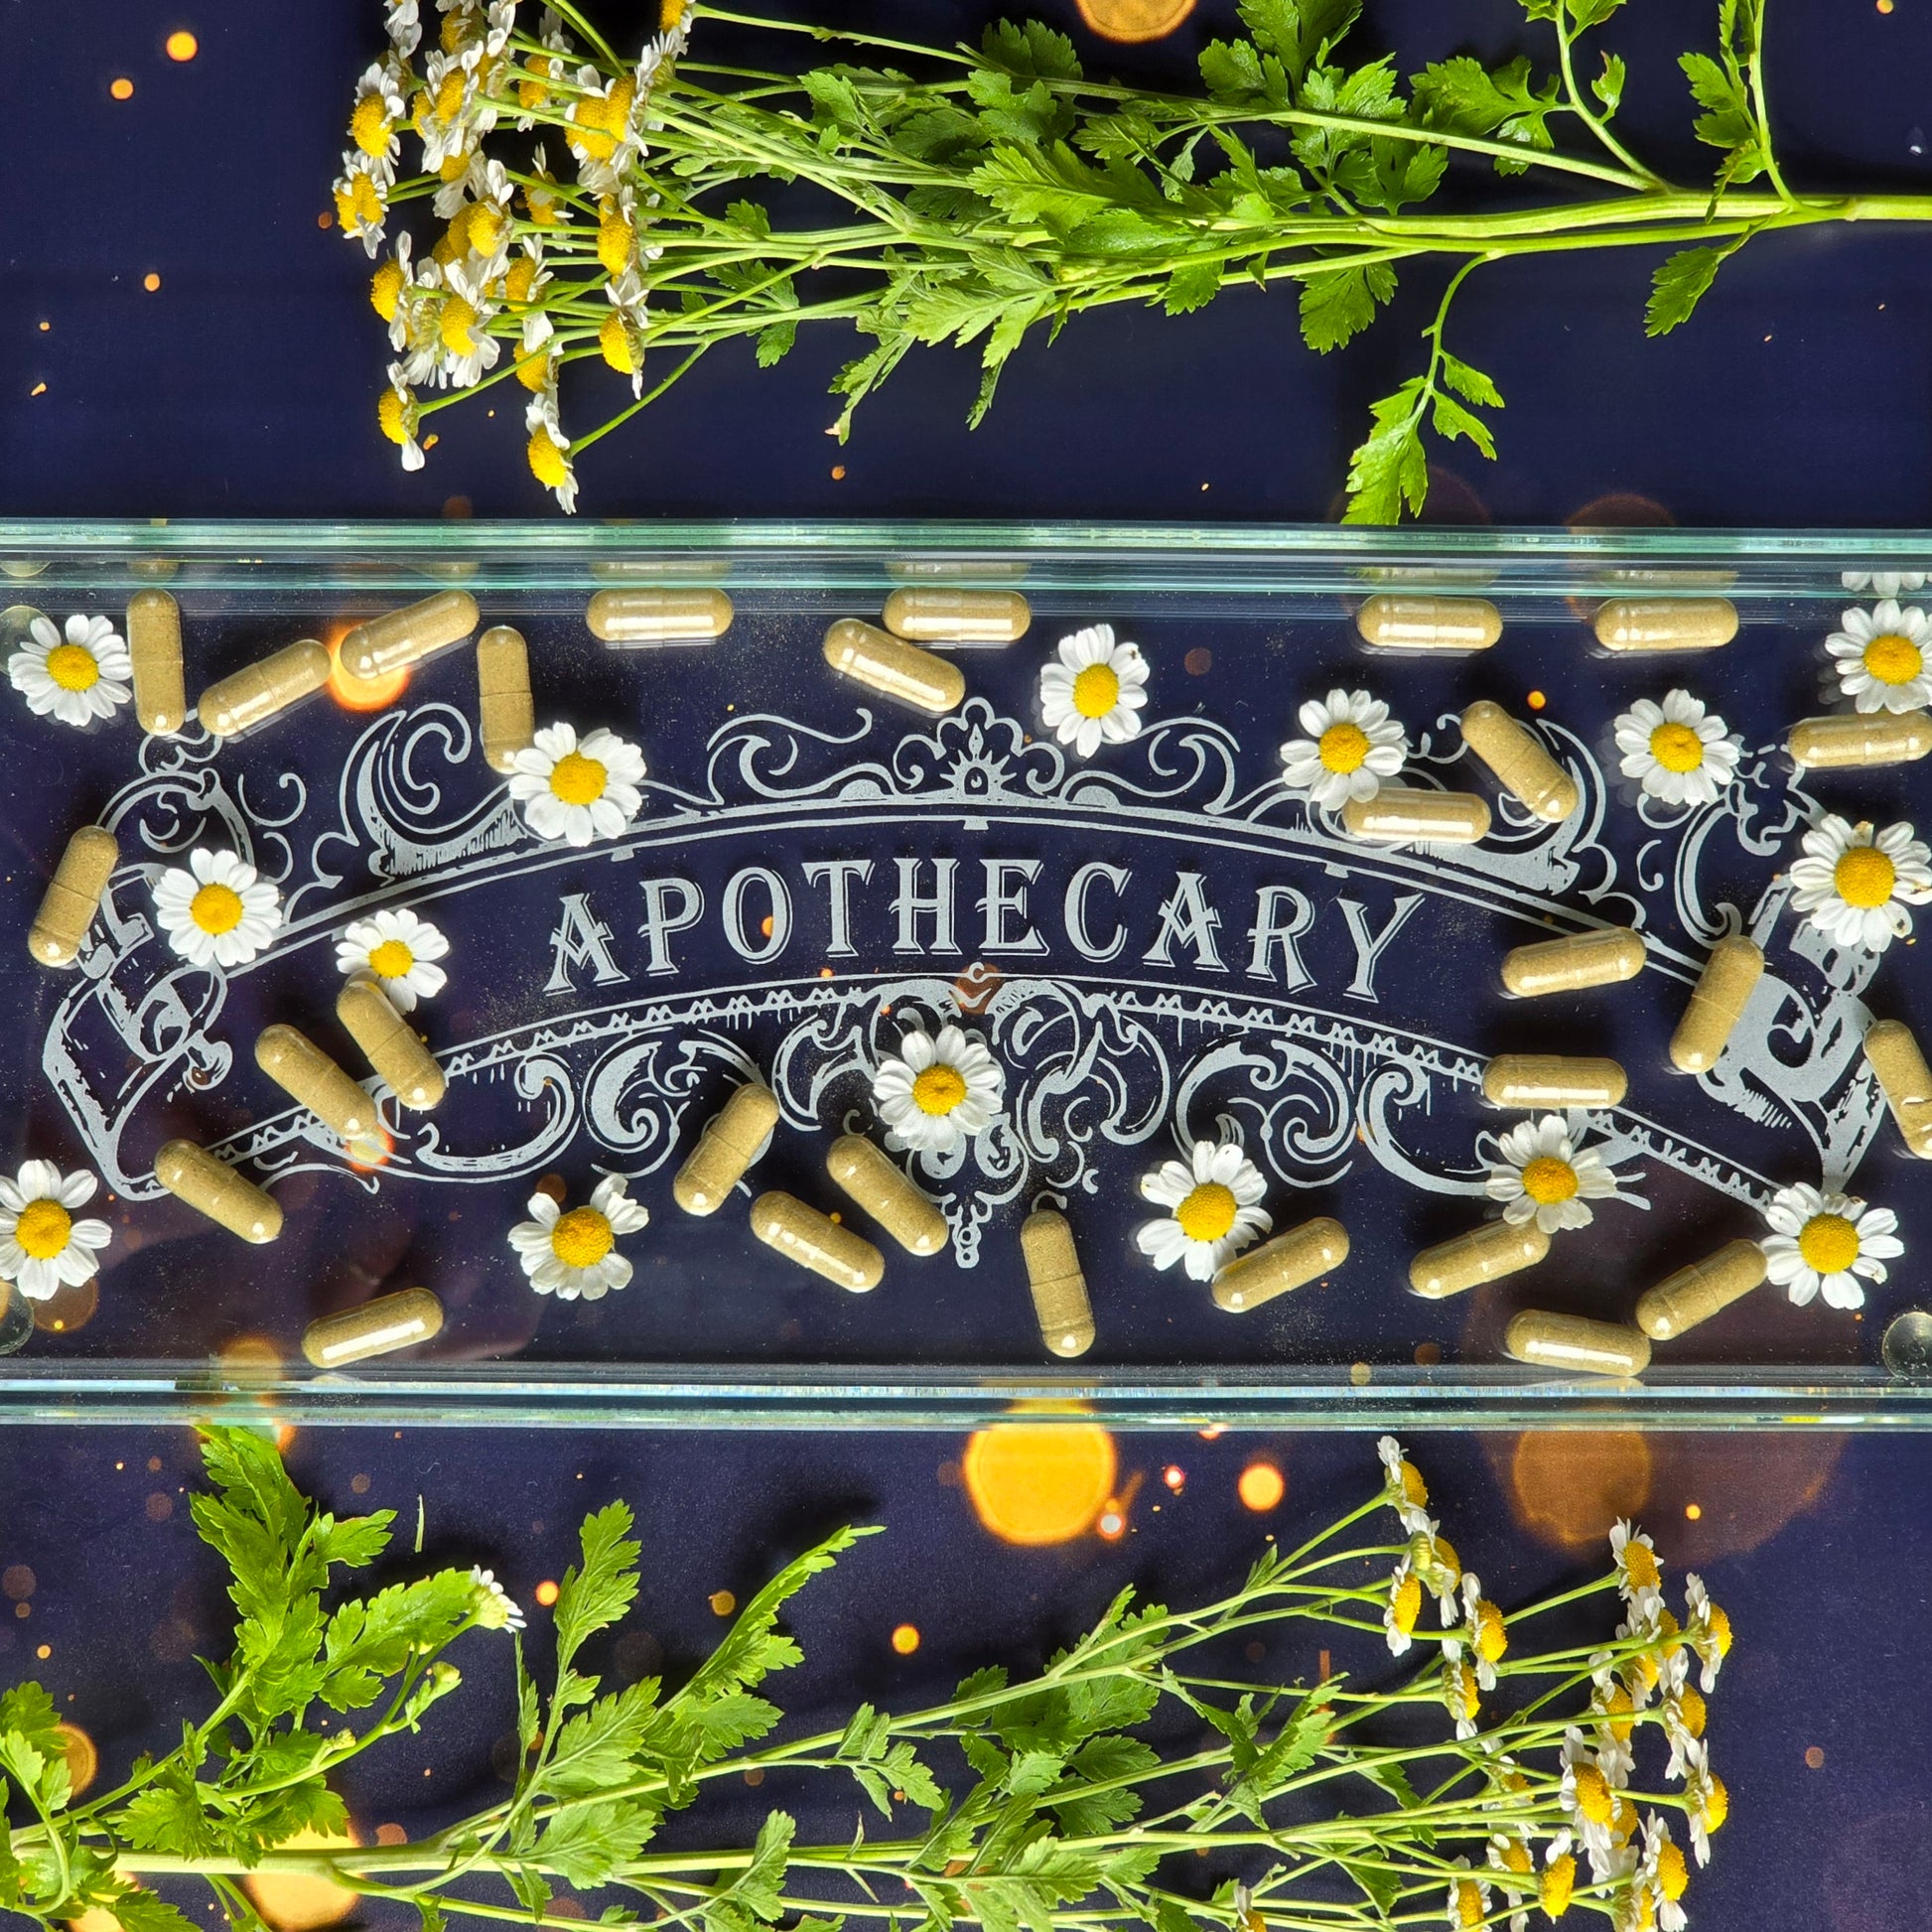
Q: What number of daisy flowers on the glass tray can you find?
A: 15